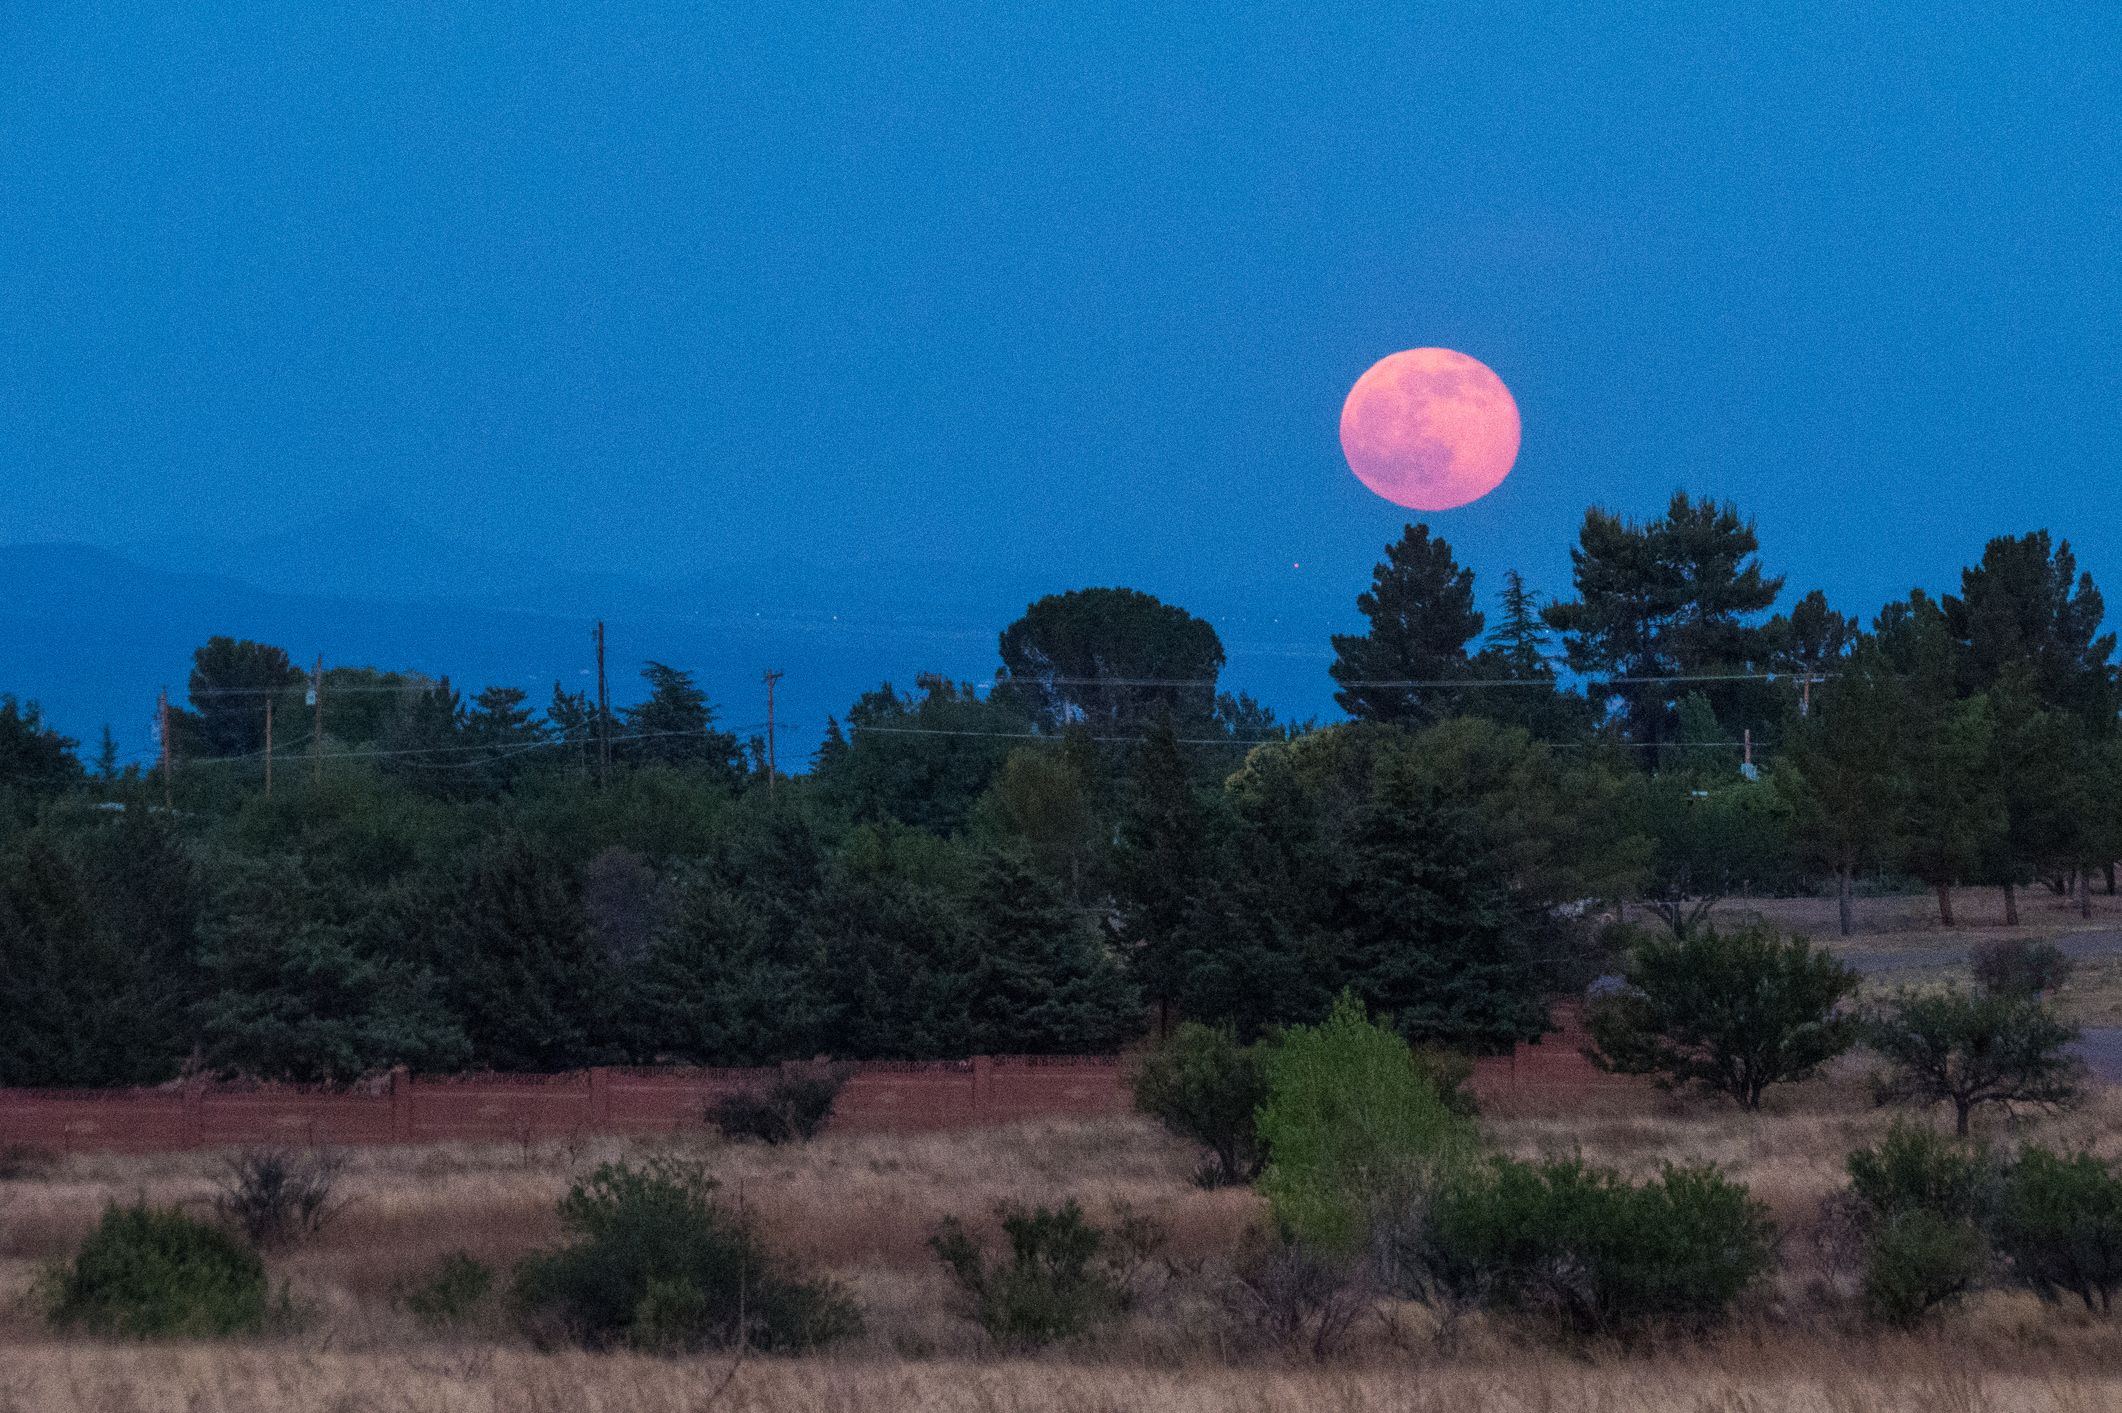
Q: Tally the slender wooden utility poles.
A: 7